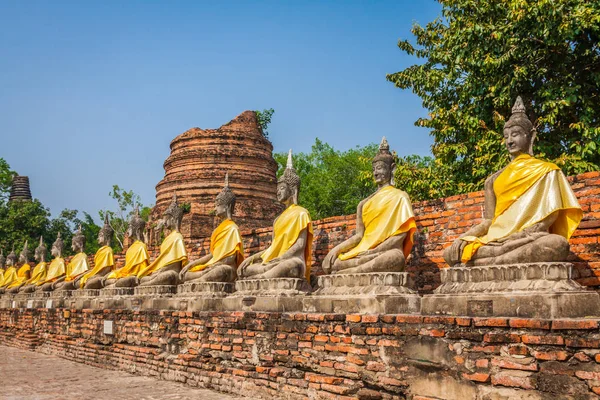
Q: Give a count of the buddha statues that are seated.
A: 13